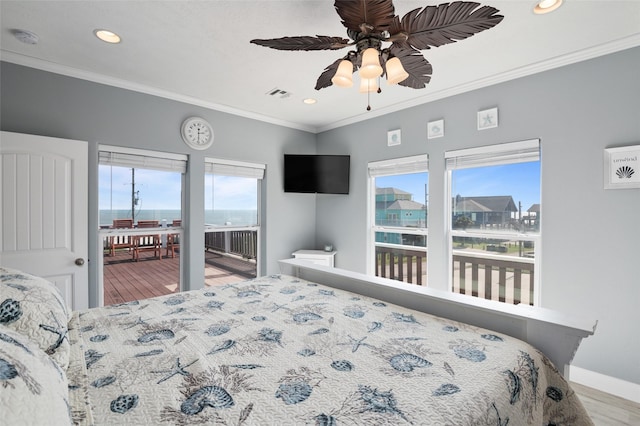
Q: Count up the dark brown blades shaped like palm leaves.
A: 5